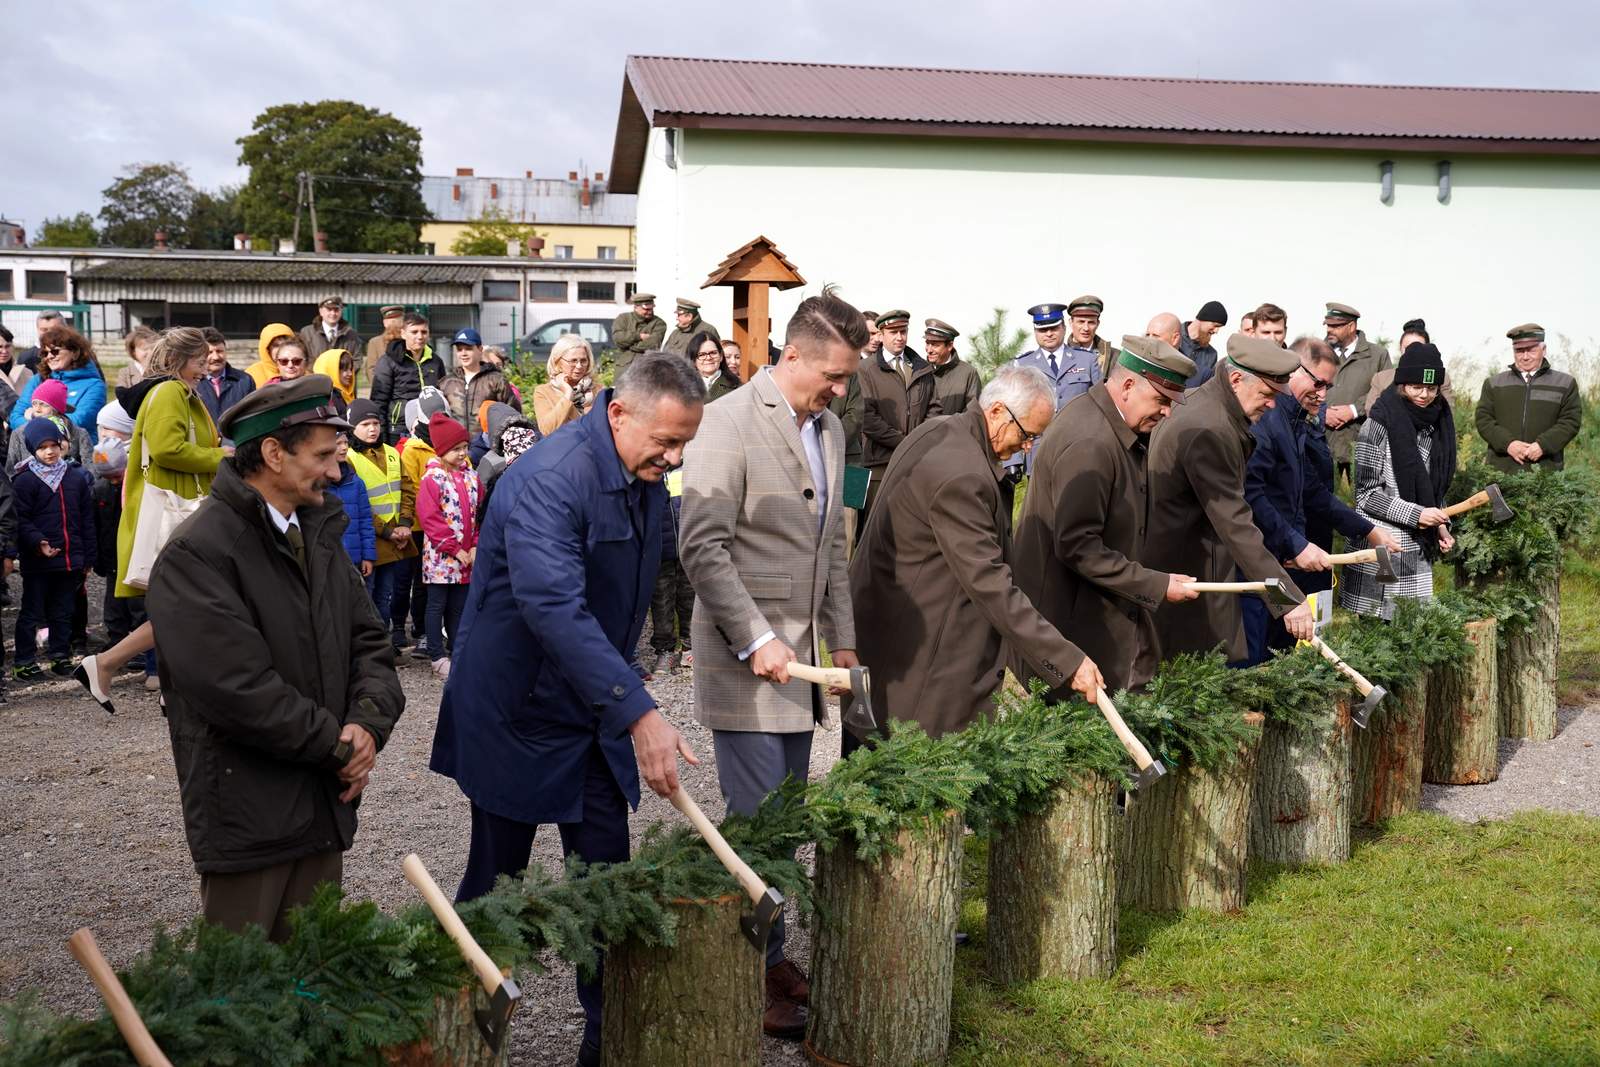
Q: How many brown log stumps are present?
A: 9